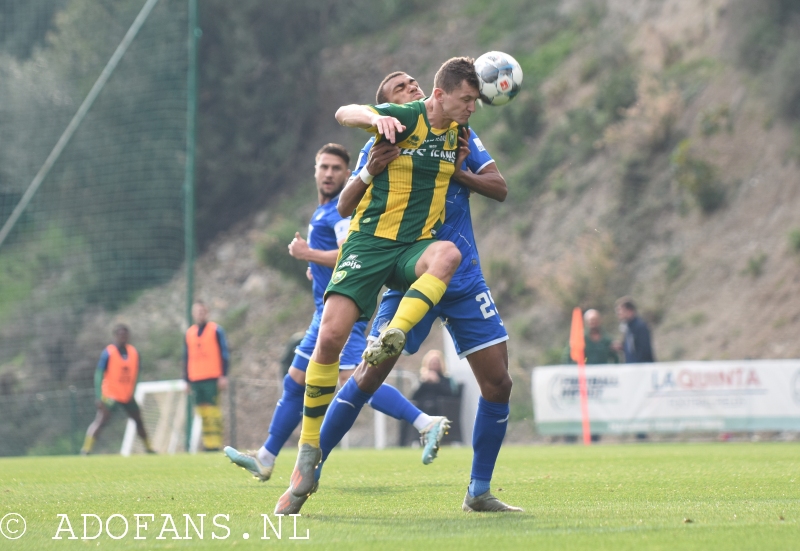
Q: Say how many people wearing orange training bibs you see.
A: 2